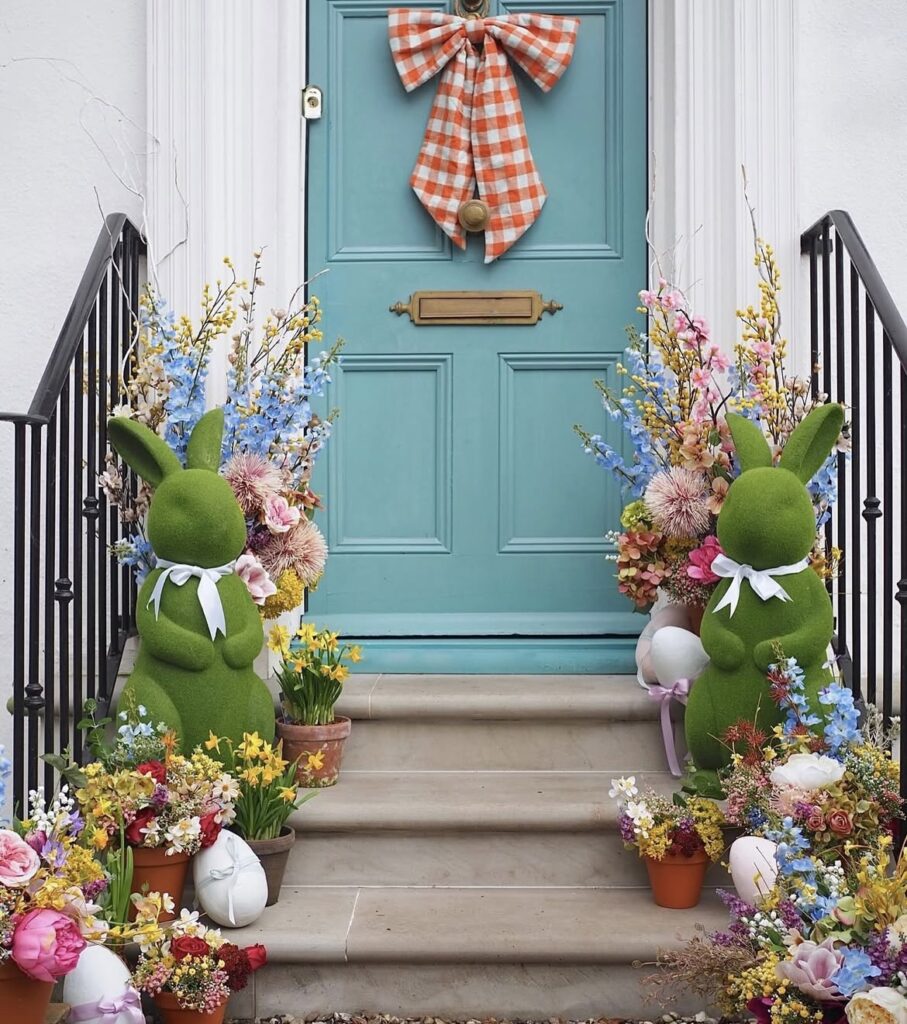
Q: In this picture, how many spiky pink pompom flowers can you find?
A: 3